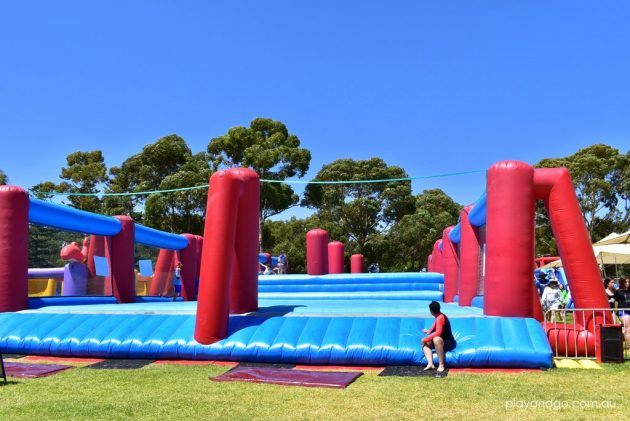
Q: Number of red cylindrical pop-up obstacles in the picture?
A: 3